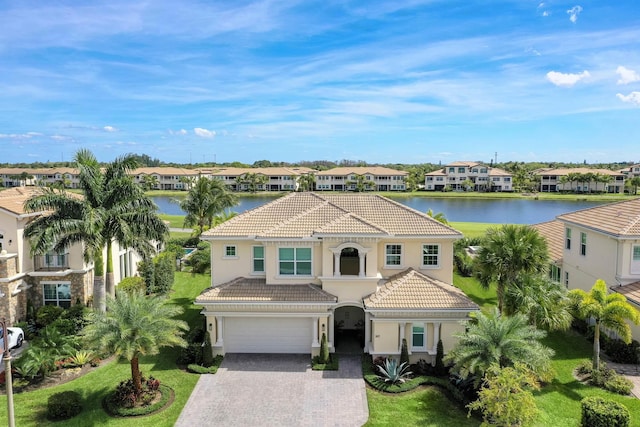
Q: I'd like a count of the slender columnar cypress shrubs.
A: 4